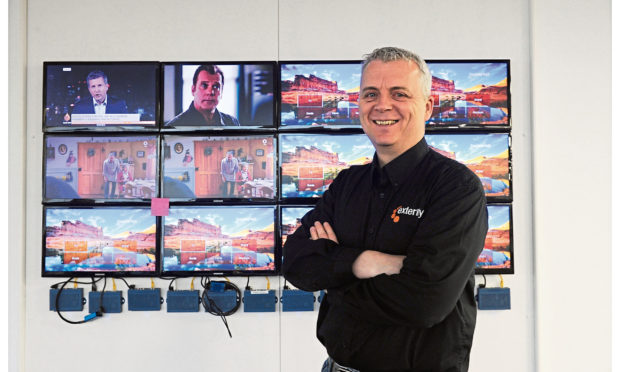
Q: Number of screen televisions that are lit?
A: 12